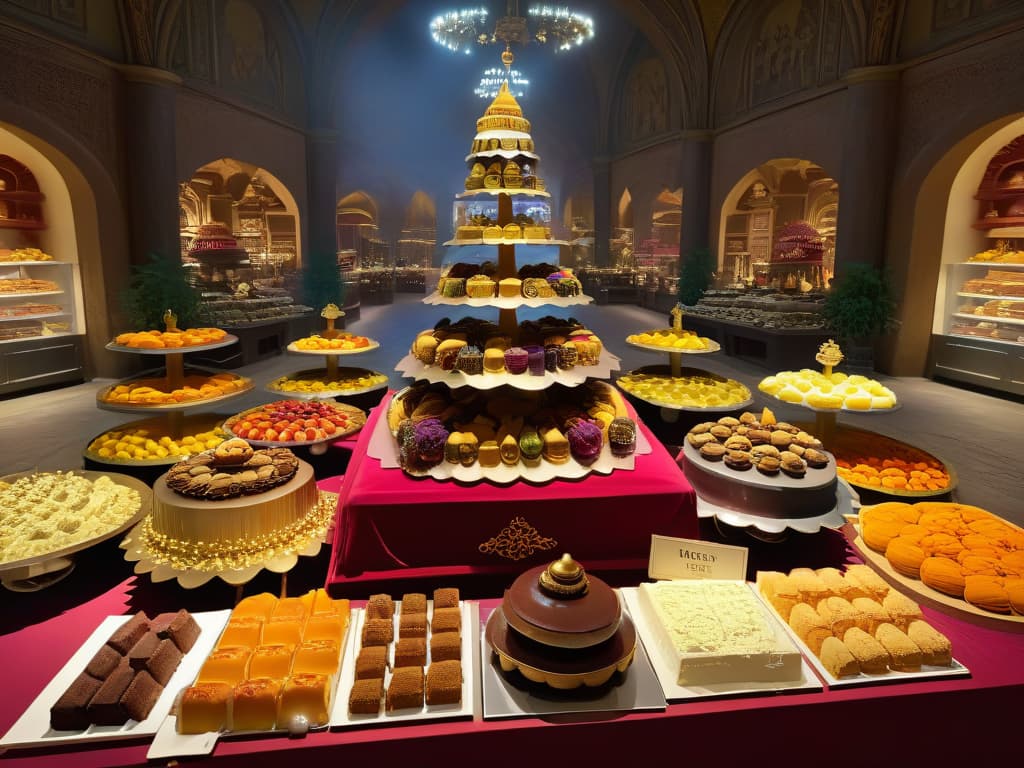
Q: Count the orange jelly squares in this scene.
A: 12